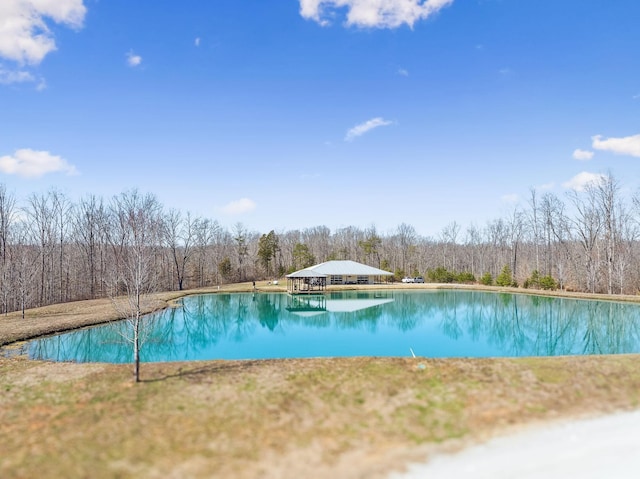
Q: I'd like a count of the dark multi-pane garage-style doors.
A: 2